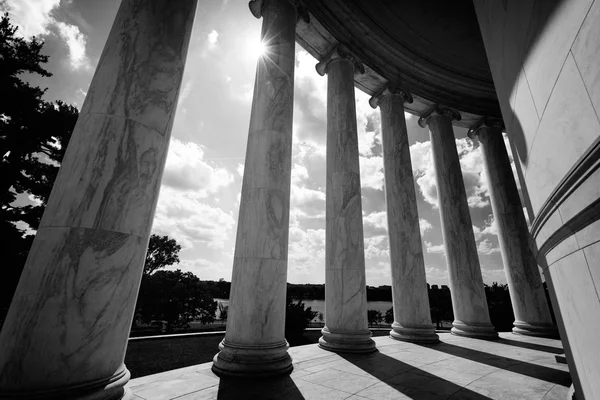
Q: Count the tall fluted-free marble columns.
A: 6